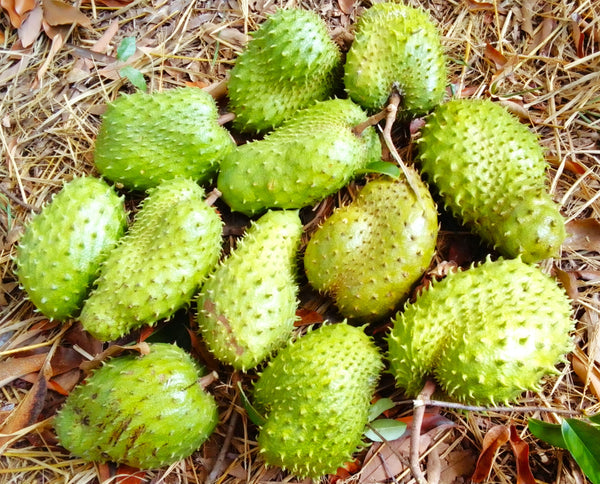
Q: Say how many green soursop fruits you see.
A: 12